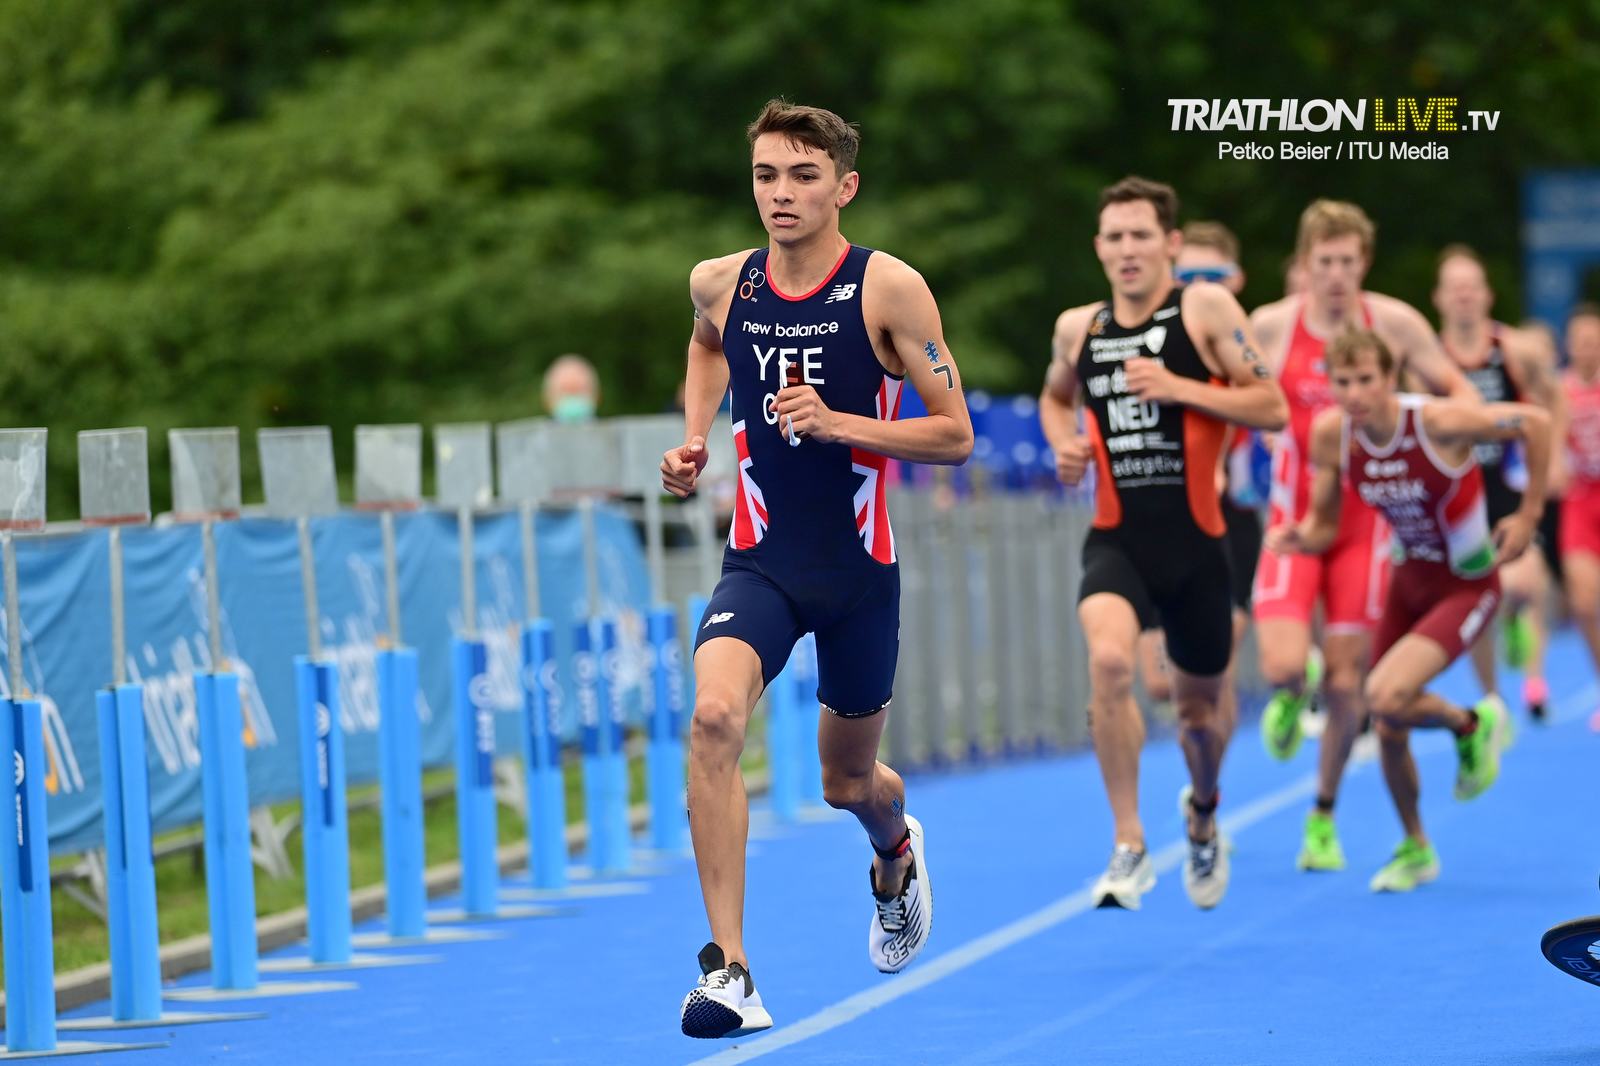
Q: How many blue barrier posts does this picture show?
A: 12